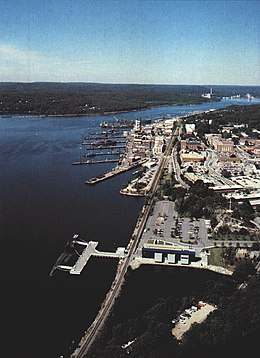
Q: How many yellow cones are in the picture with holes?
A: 0